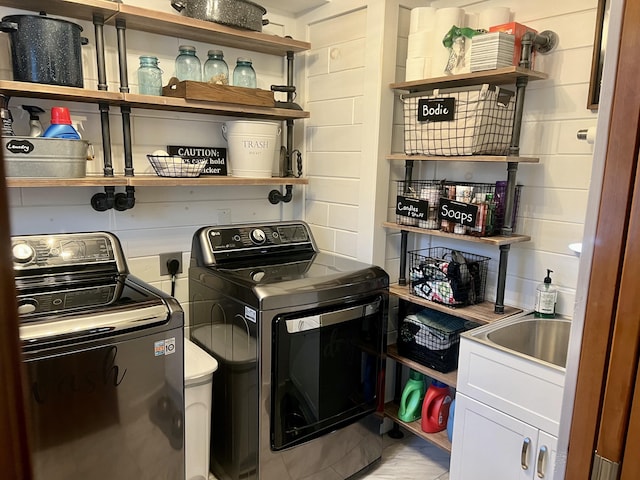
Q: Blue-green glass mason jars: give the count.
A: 4